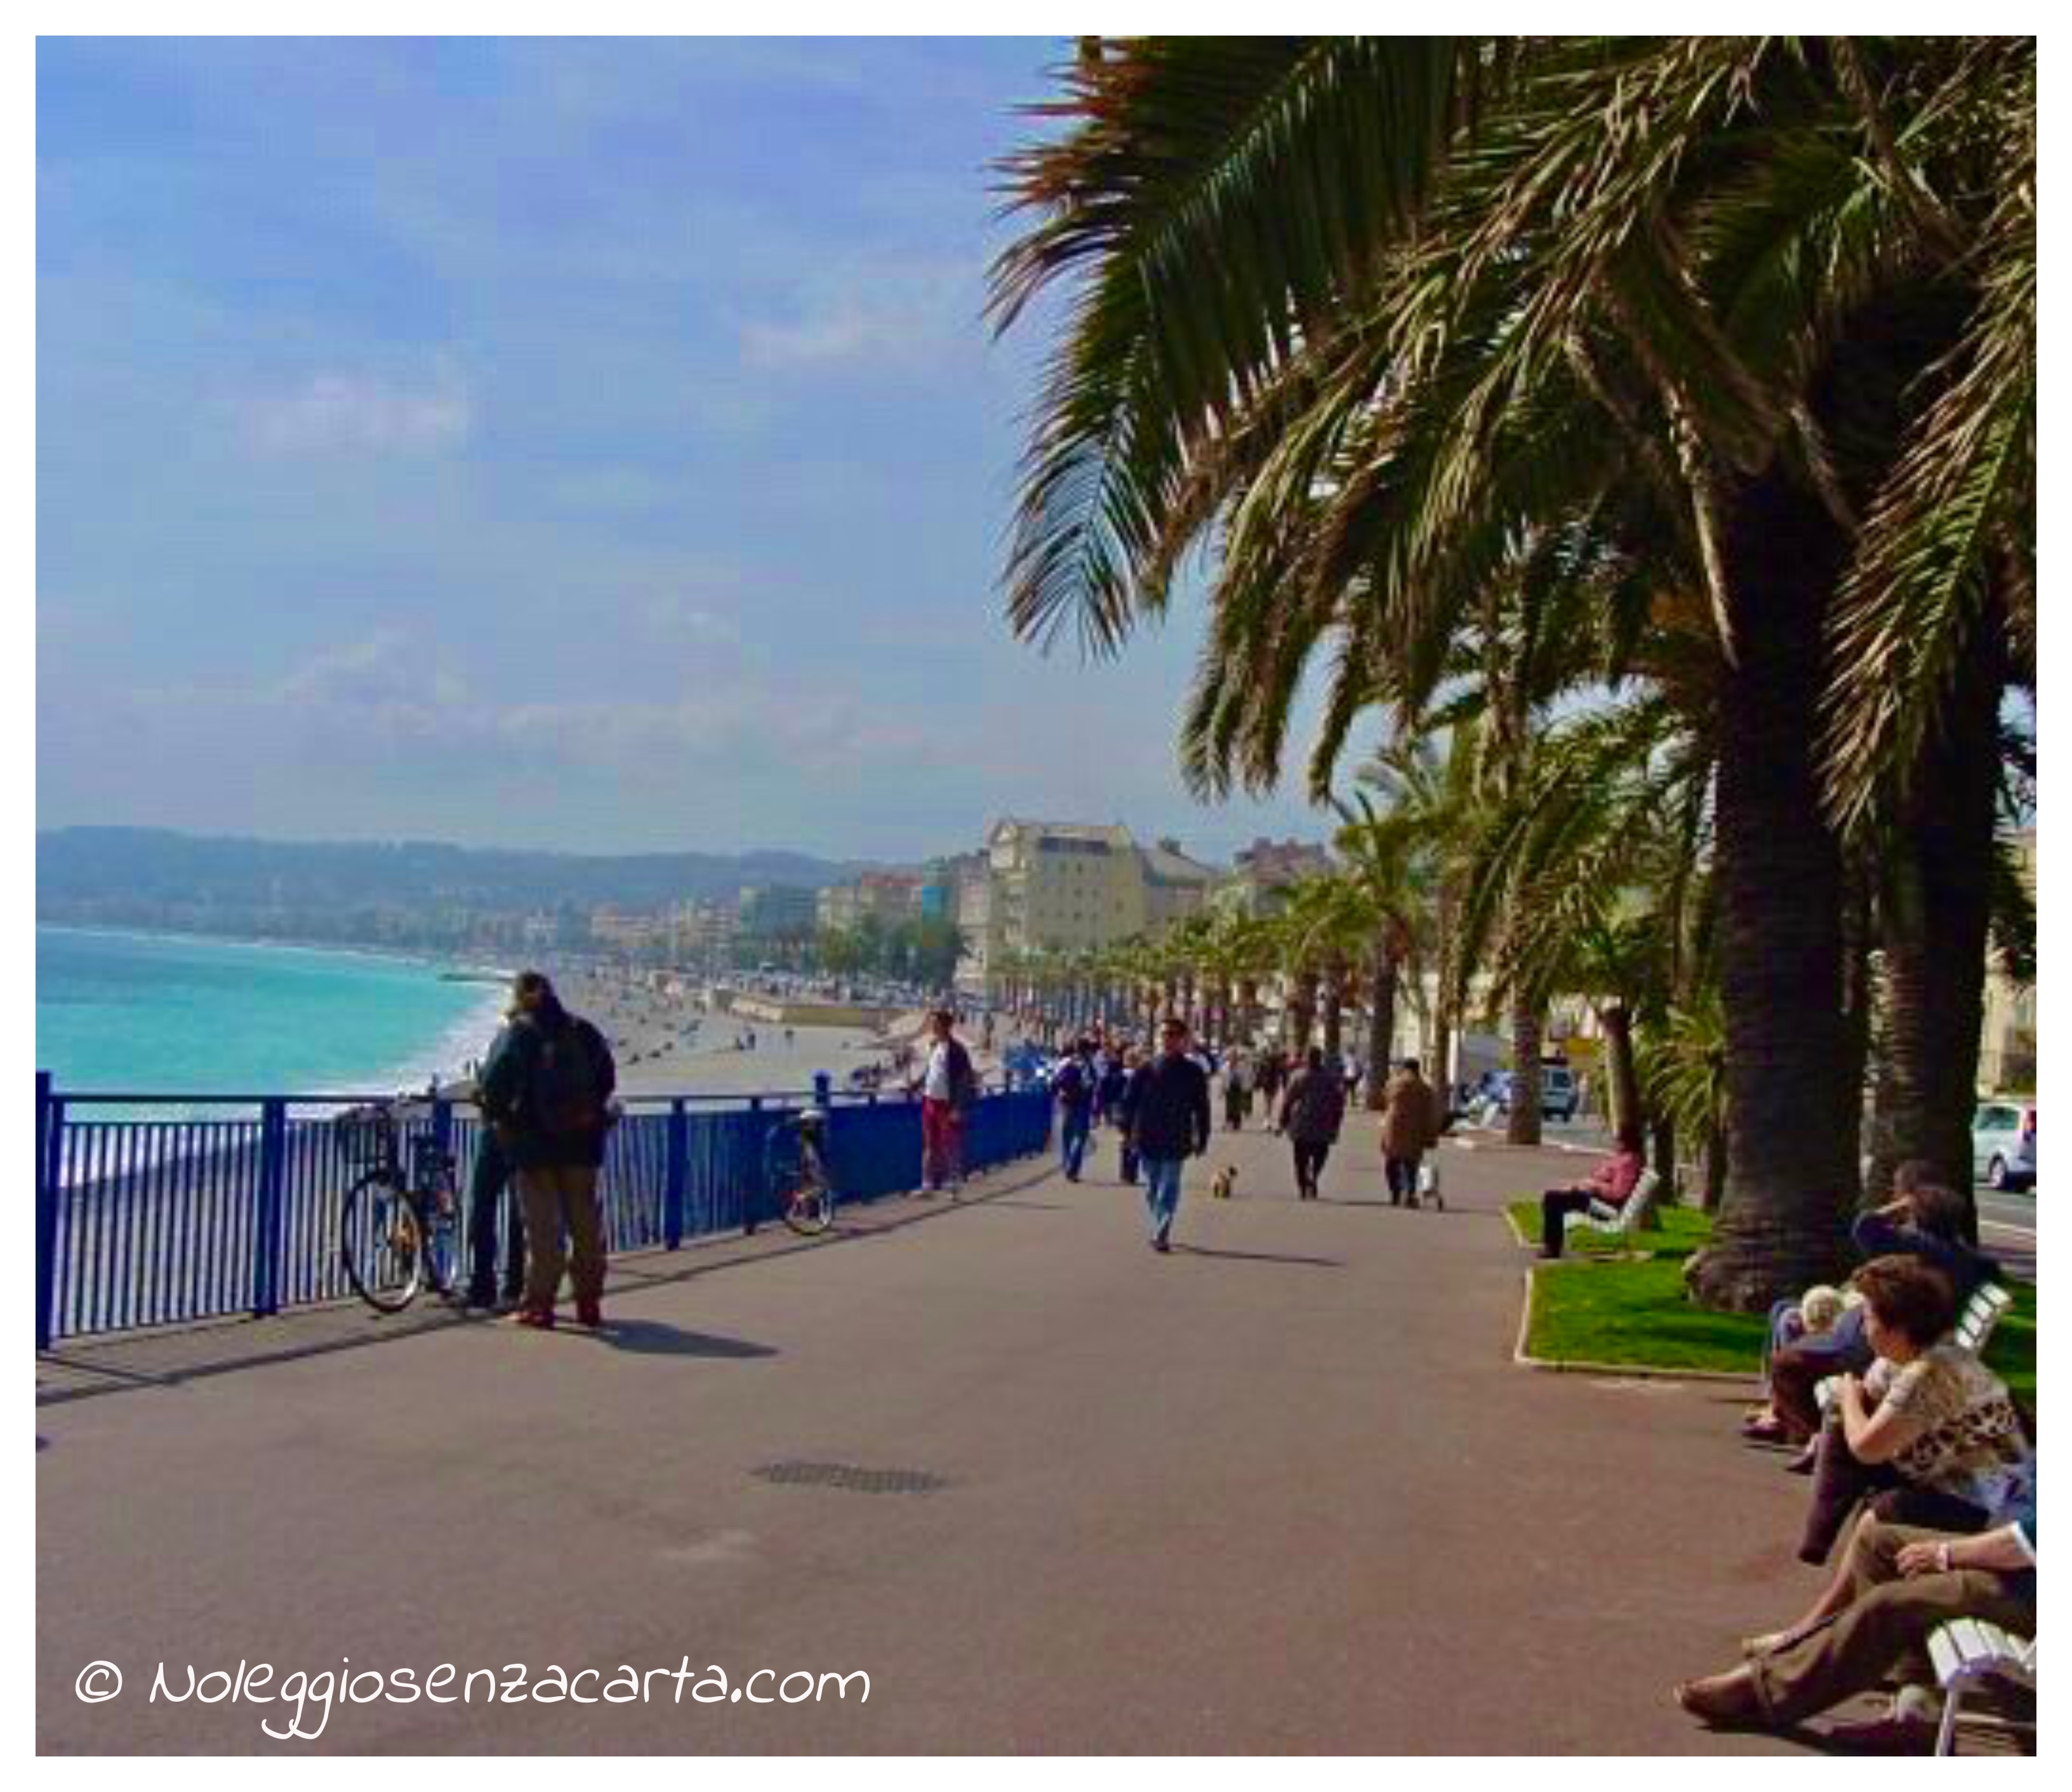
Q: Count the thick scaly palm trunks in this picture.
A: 2